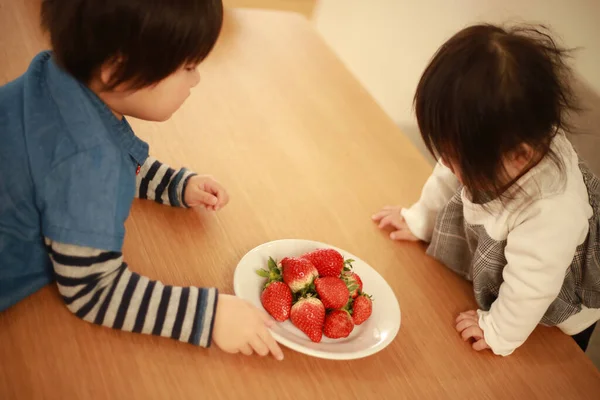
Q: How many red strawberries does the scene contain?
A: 8